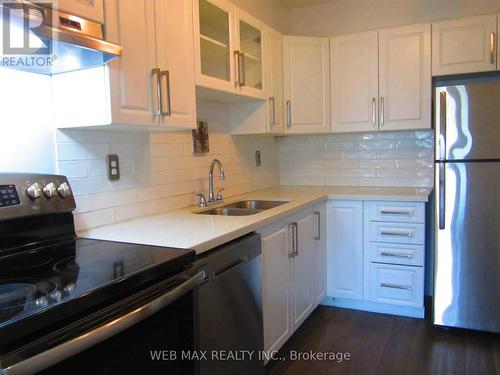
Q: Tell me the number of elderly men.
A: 0